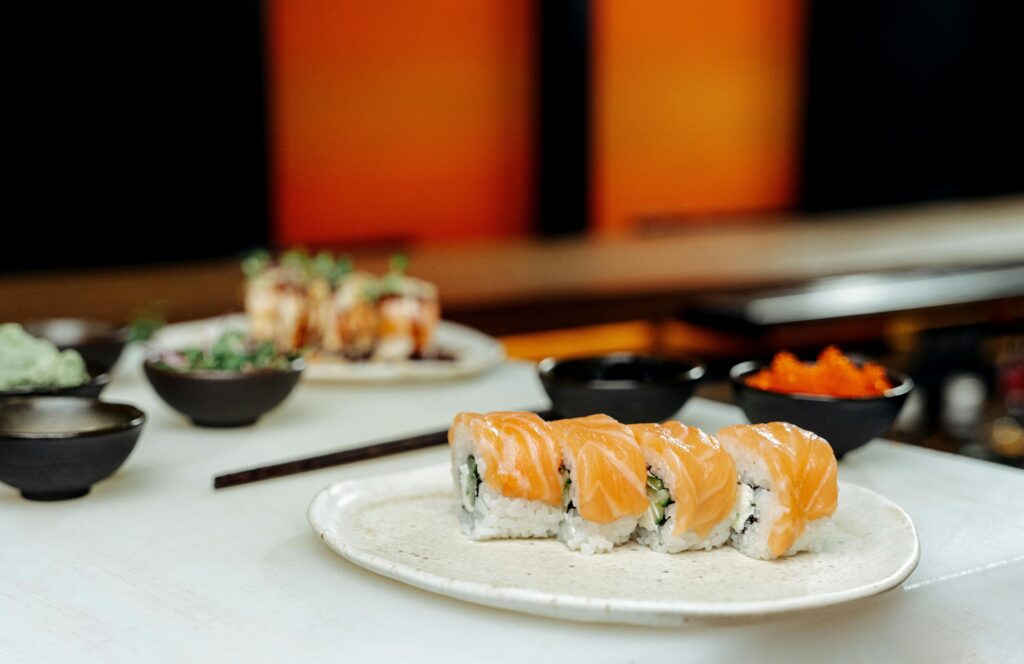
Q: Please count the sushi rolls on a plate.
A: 4